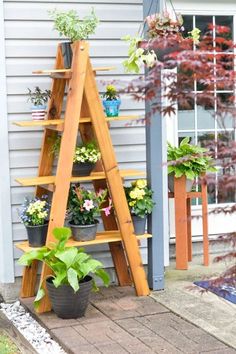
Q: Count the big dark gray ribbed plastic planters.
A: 1